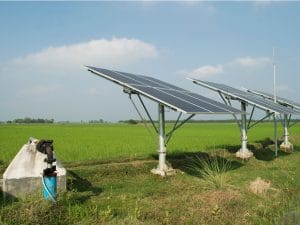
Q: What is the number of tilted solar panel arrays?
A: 3